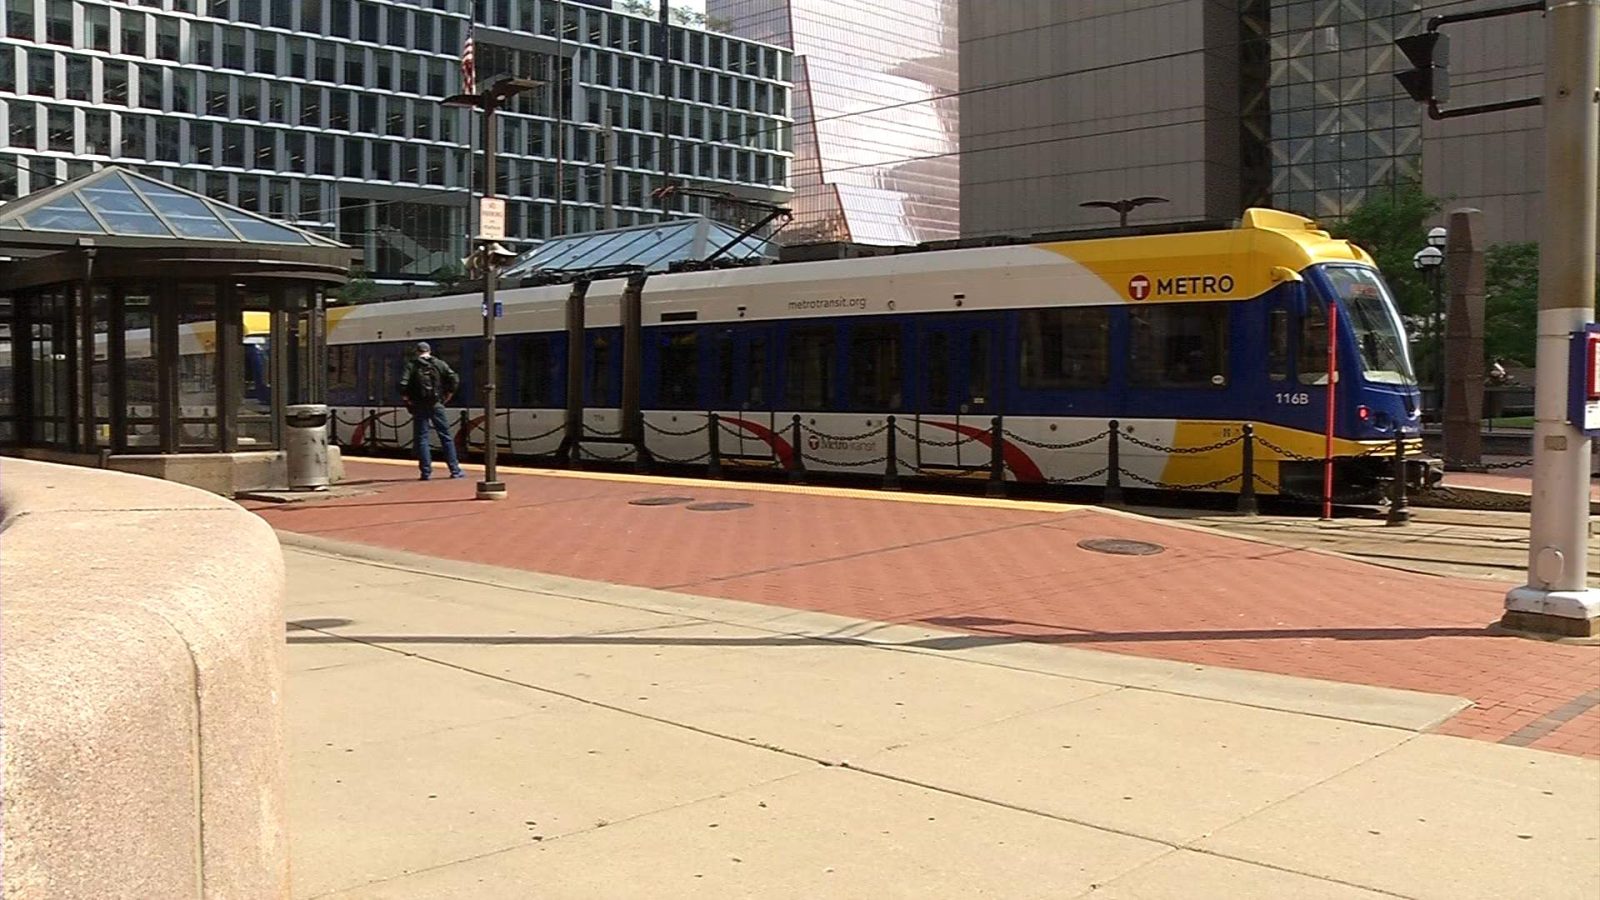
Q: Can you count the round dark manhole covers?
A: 3